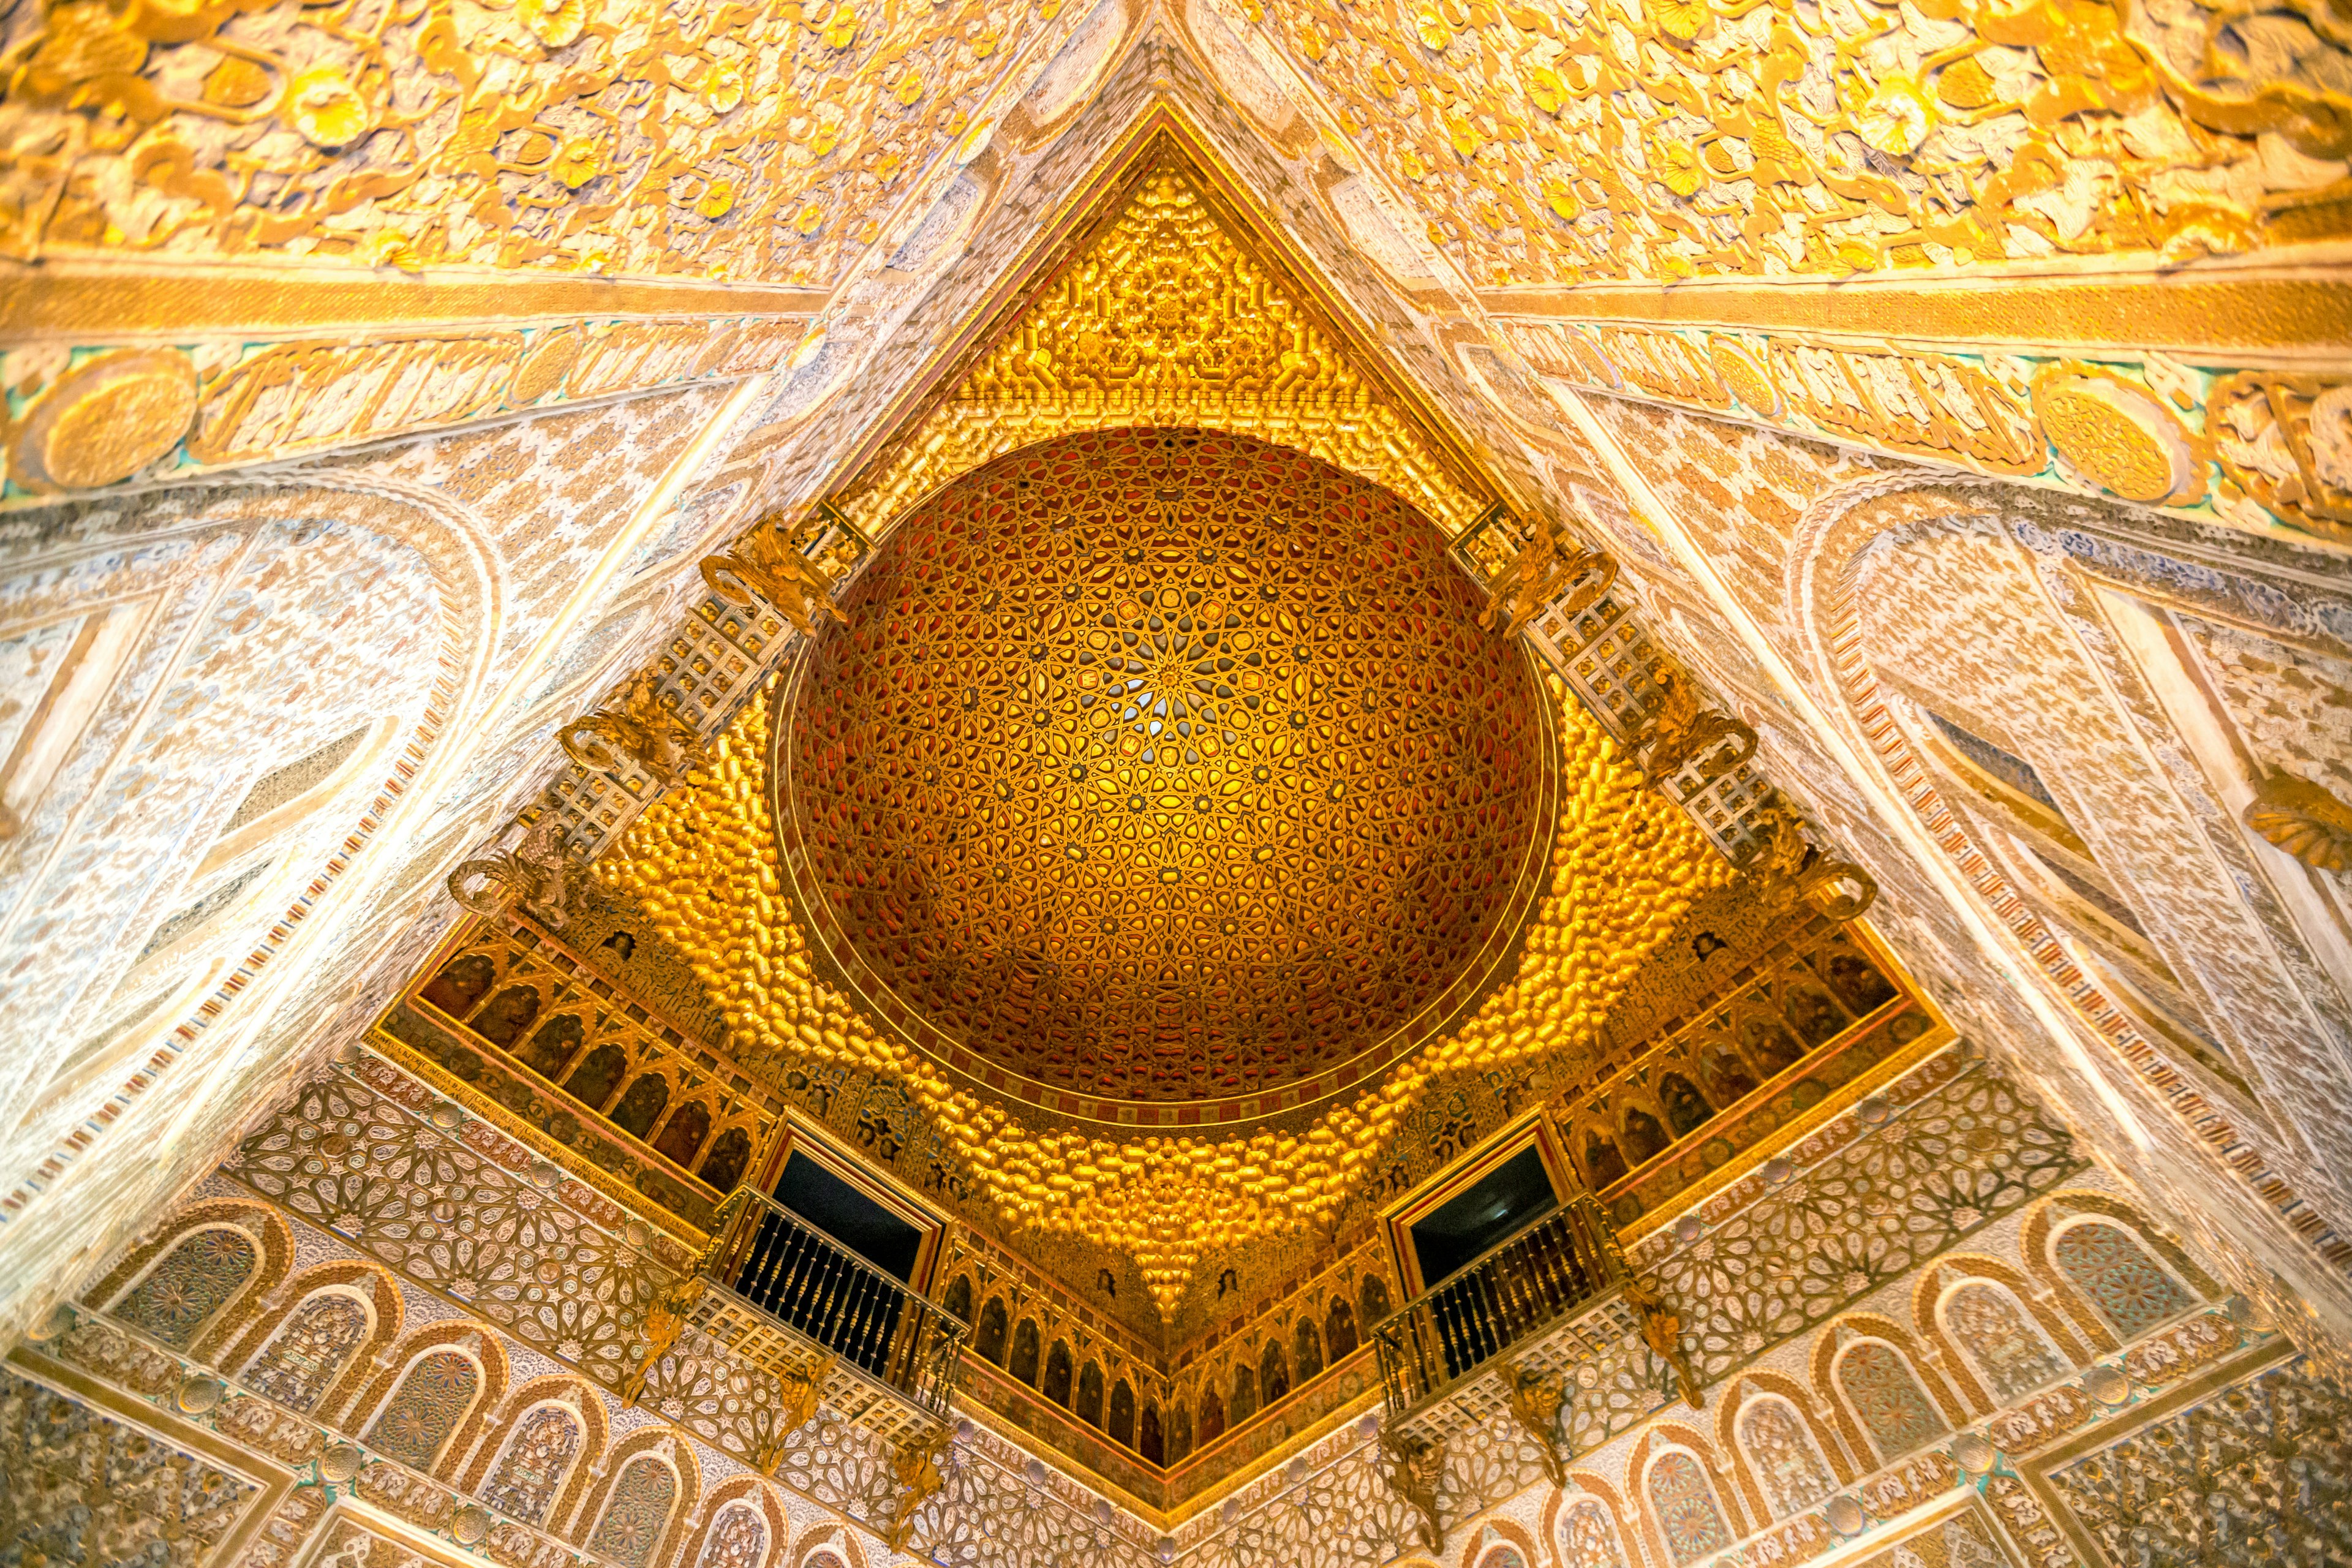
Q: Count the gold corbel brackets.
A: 12